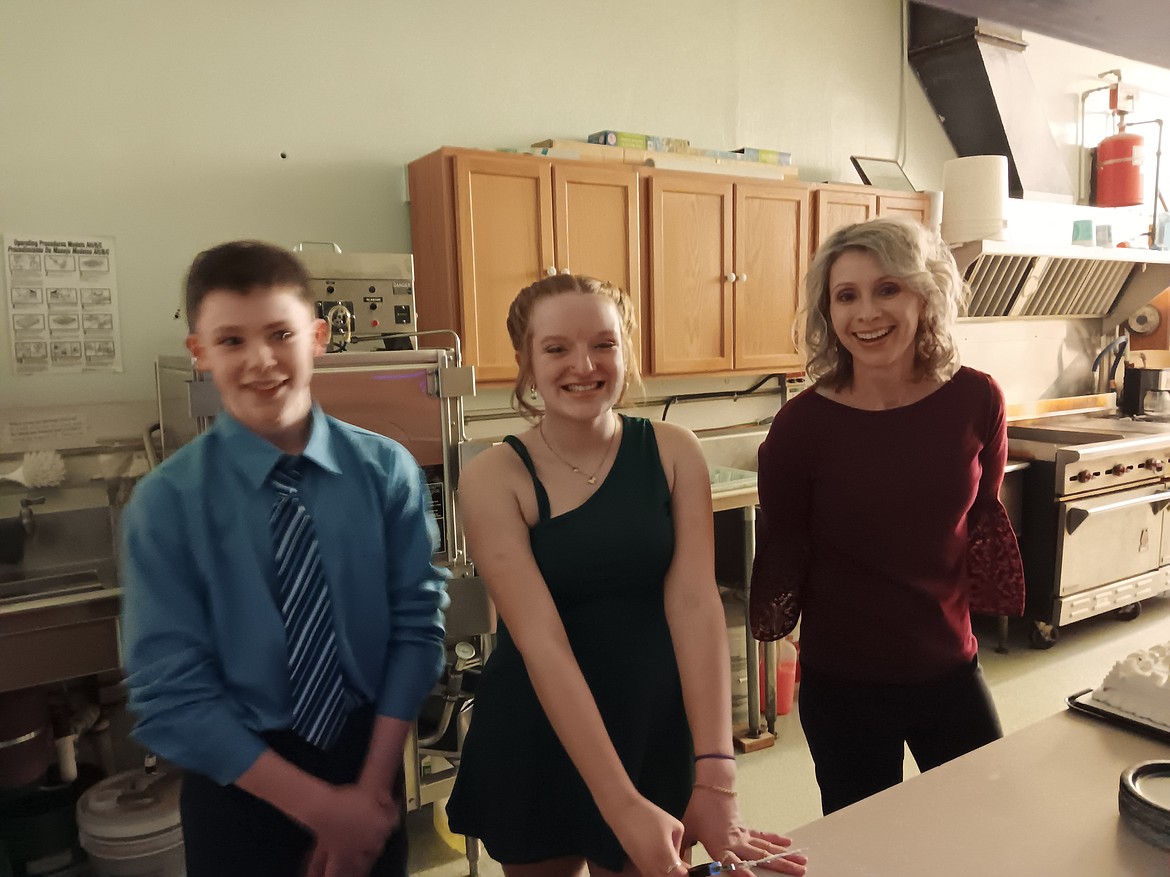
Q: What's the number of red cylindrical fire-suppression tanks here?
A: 1